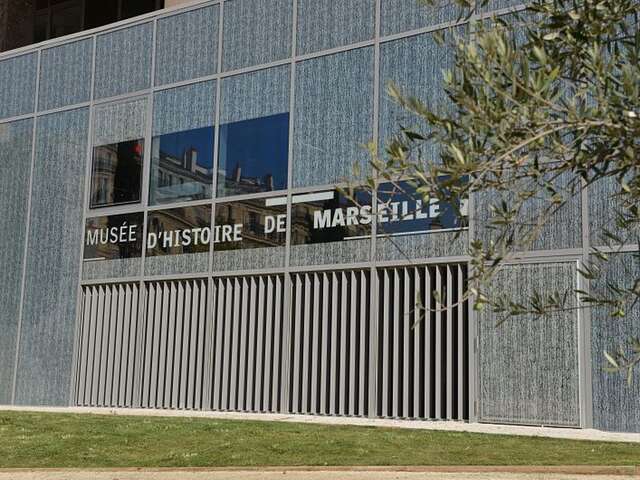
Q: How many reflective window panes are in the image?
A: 8